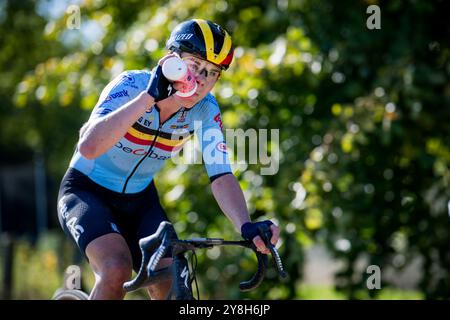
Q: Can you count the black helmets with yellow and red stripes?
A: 1